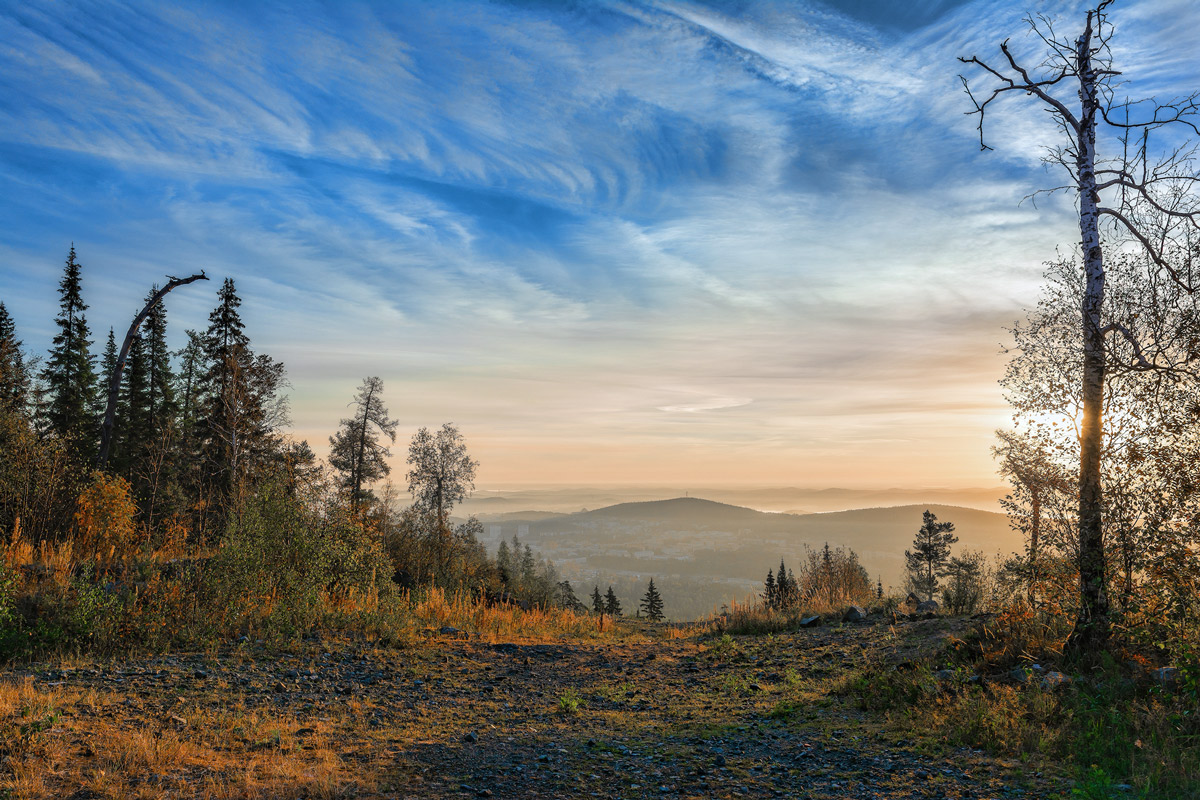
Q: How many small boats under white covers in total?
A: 0